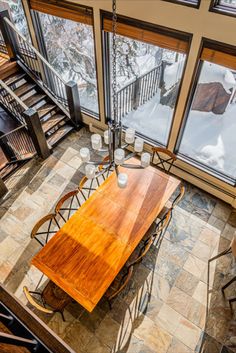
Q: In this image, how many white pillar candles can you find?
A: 9